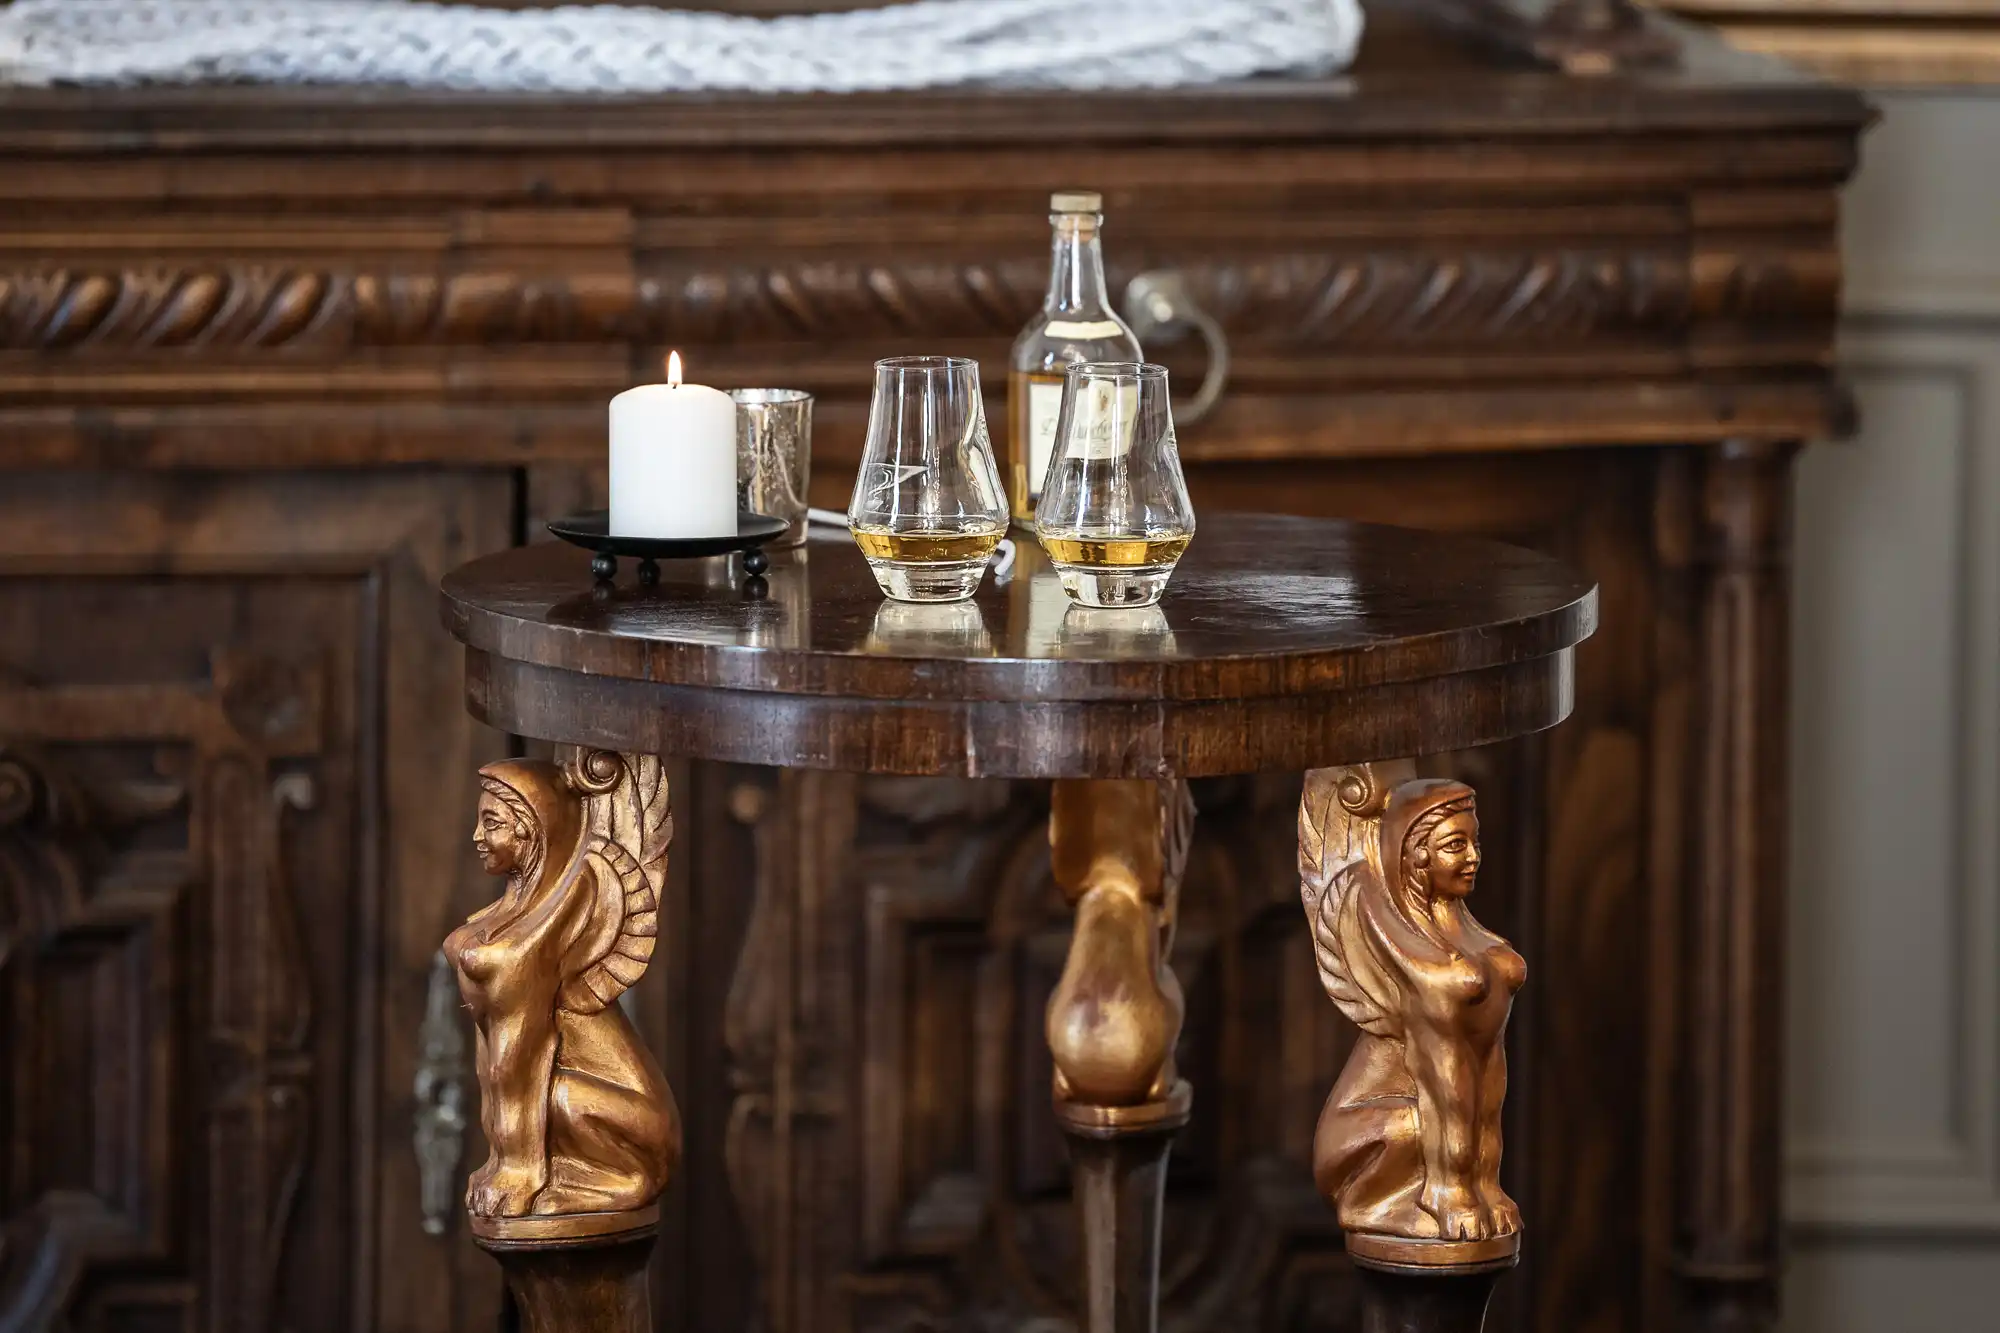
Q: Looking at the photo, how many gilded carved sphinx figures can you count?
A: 3